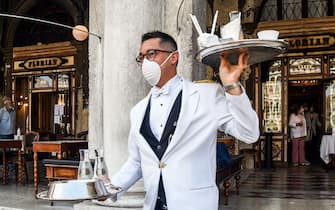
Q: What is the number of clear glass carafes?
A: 2